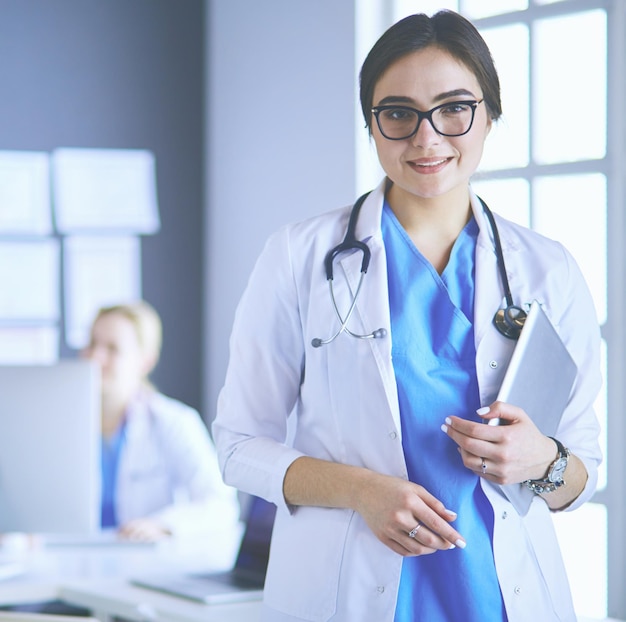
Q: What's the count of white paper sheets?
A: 5